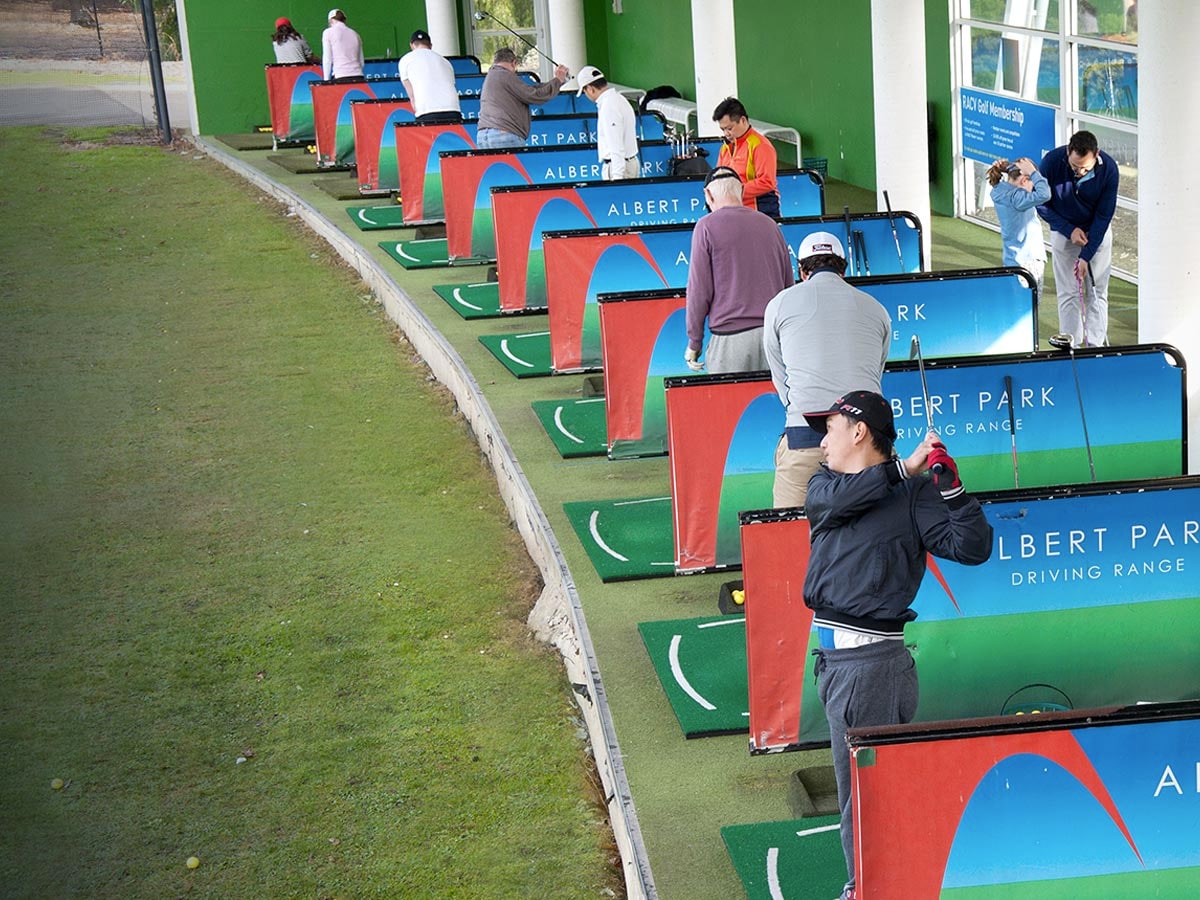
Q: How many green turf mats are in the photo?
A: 8